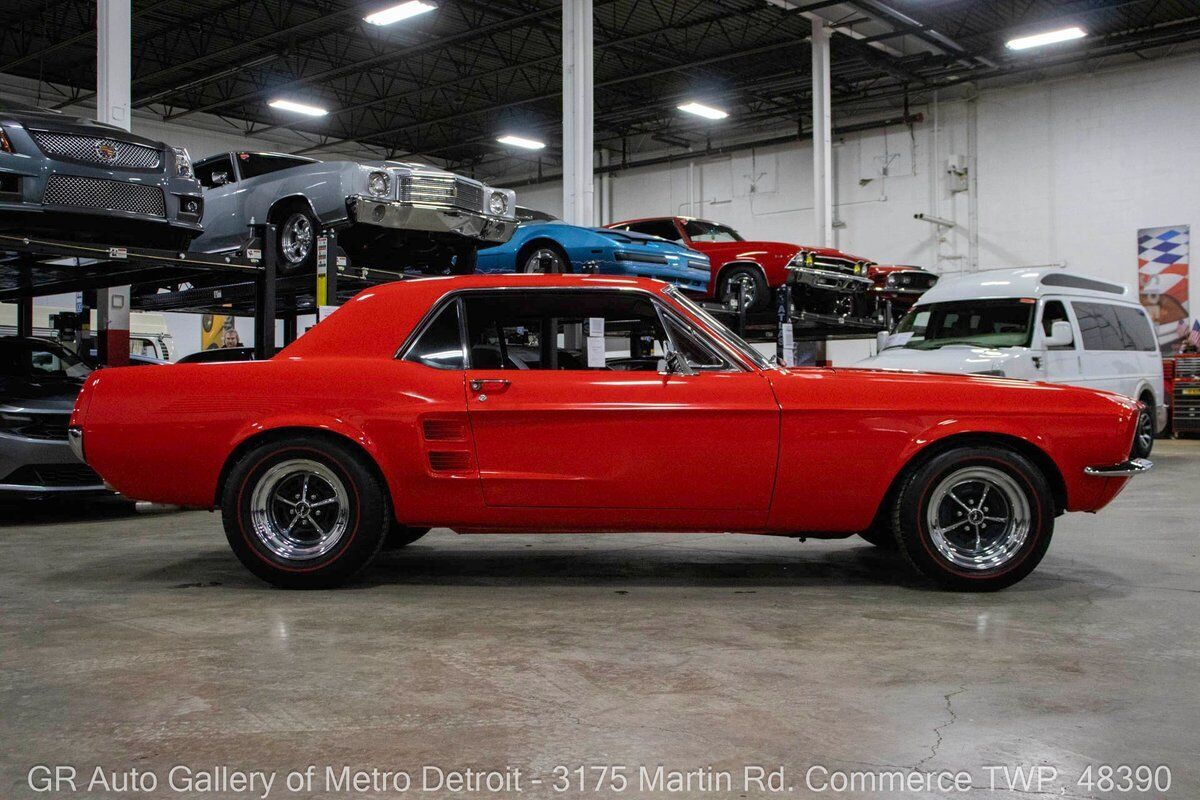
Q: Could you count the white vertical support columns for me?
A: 3